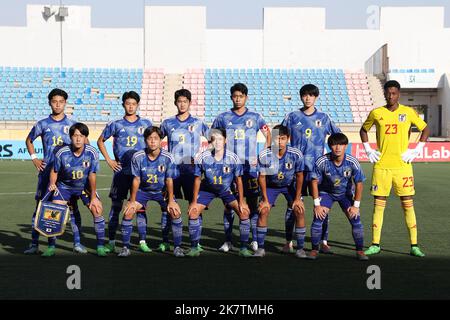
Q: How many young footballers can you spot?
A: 11